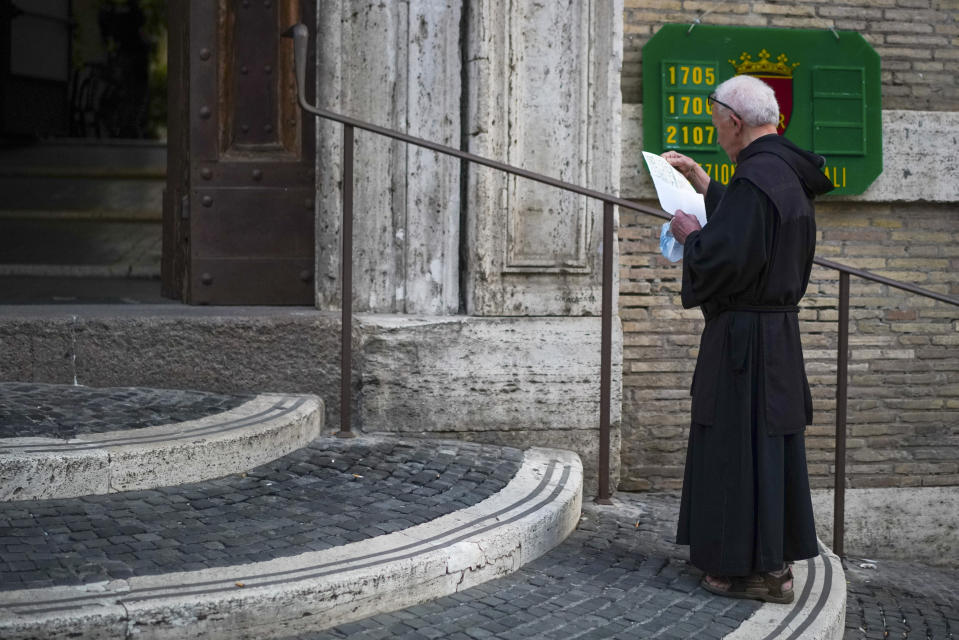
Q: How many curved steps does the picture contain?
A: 3